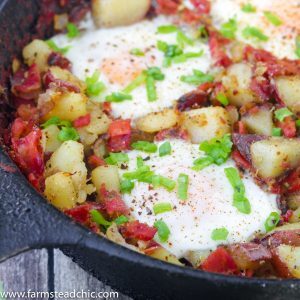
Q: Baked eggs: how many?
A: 3